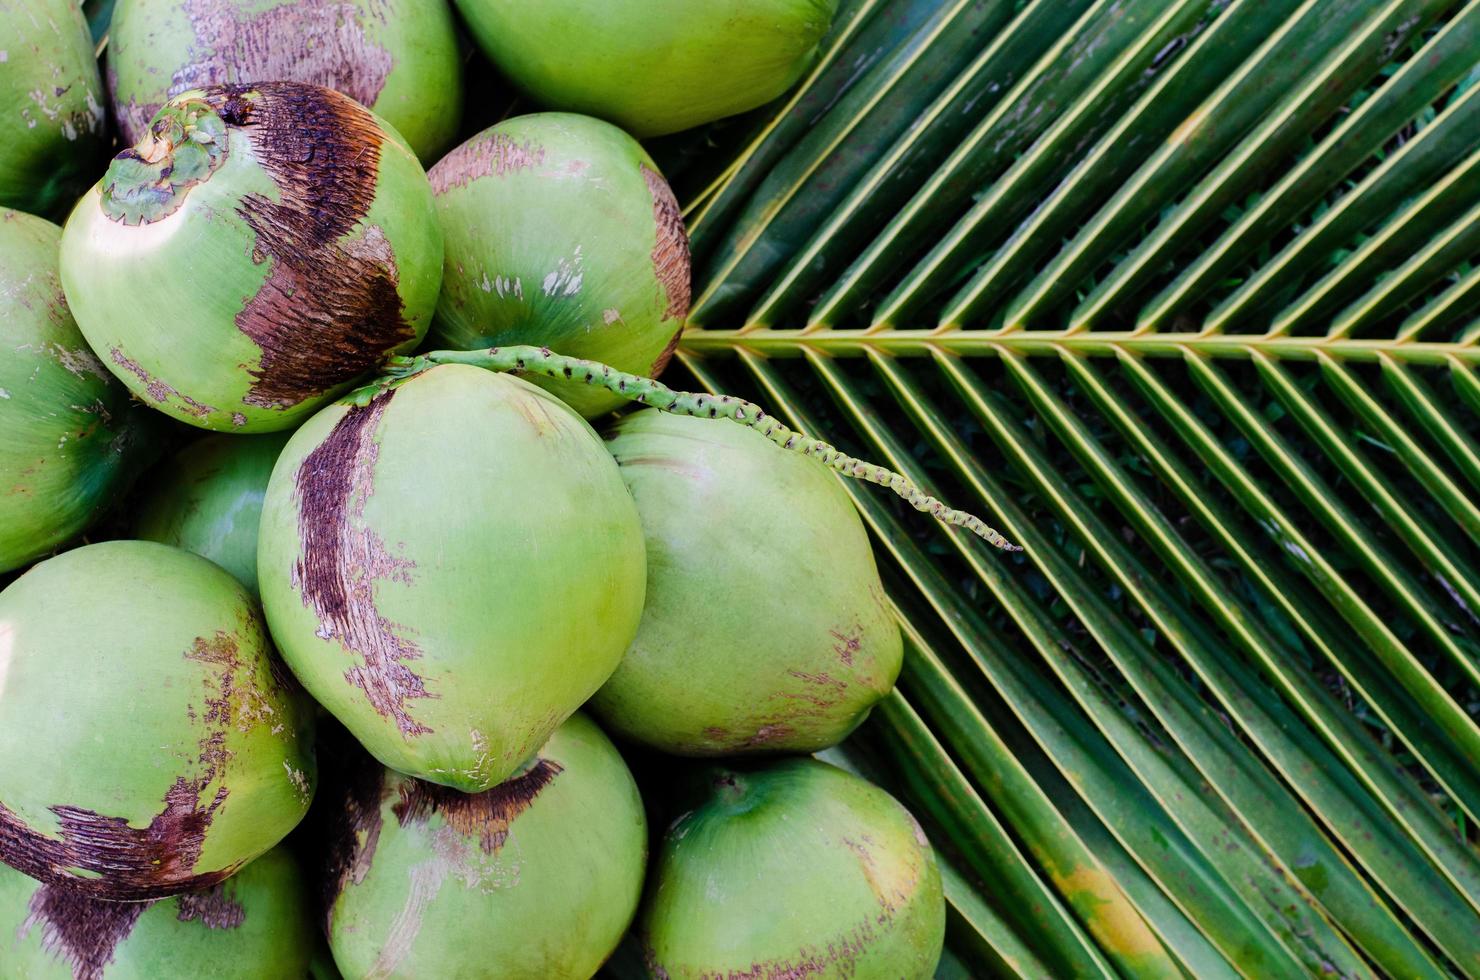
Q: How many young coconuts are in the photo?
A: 13